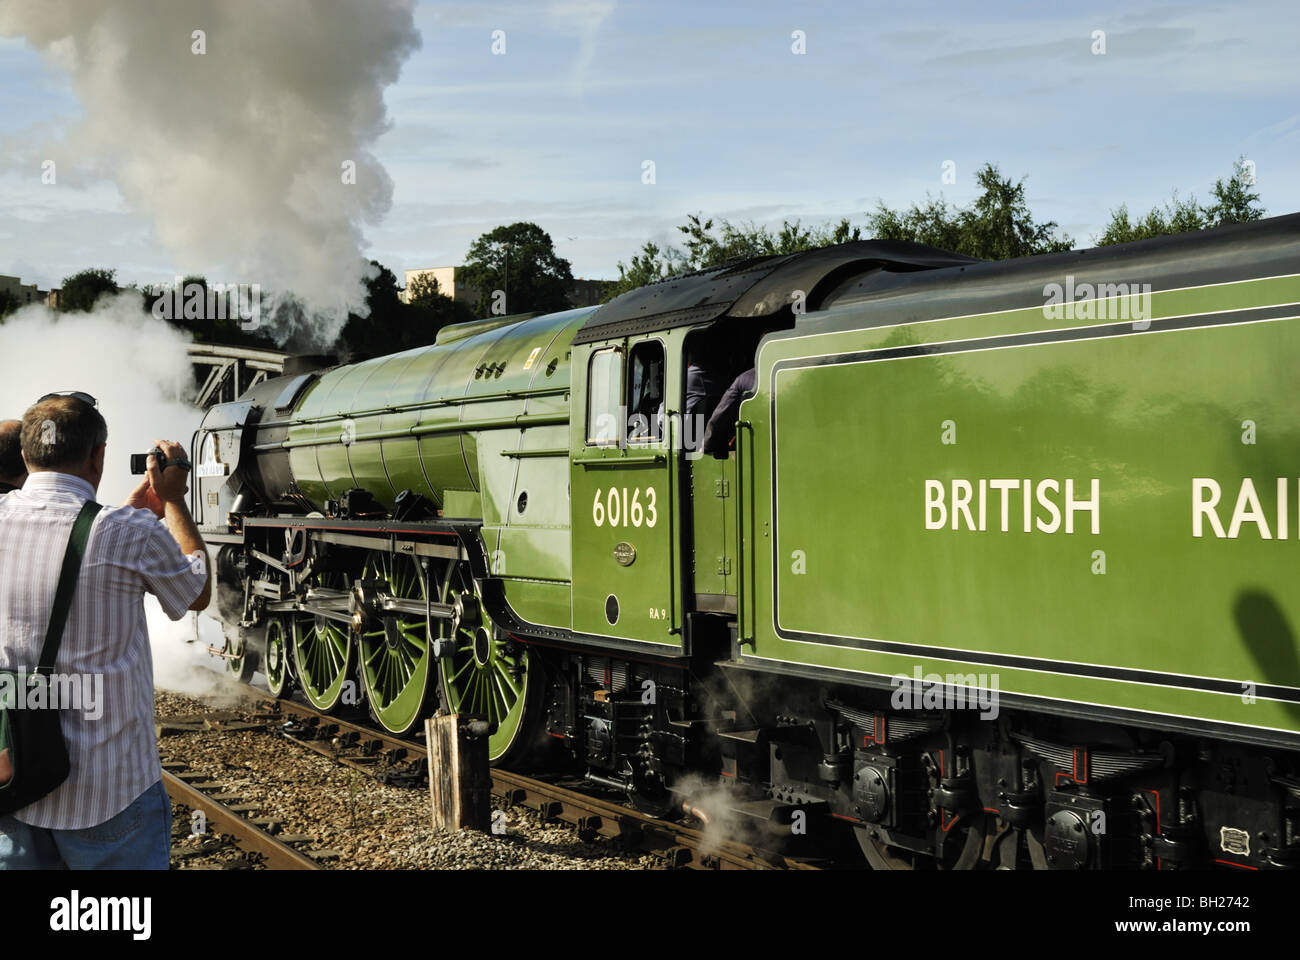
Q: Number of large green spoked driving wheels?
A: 3